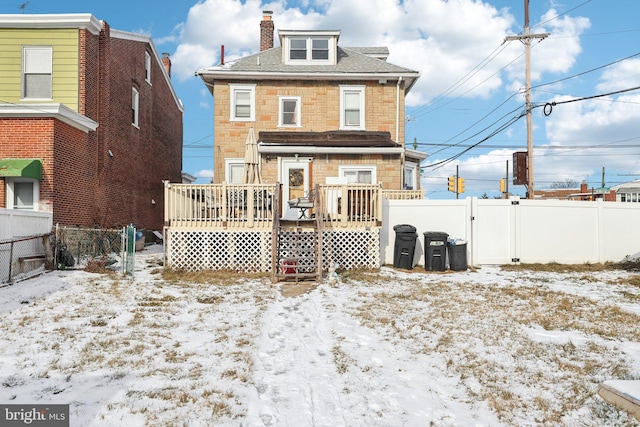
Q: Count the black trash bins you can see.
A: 3